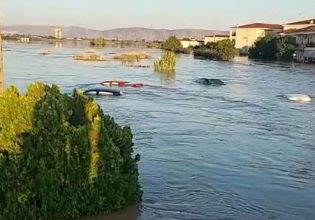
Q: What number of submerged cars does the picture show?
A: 4